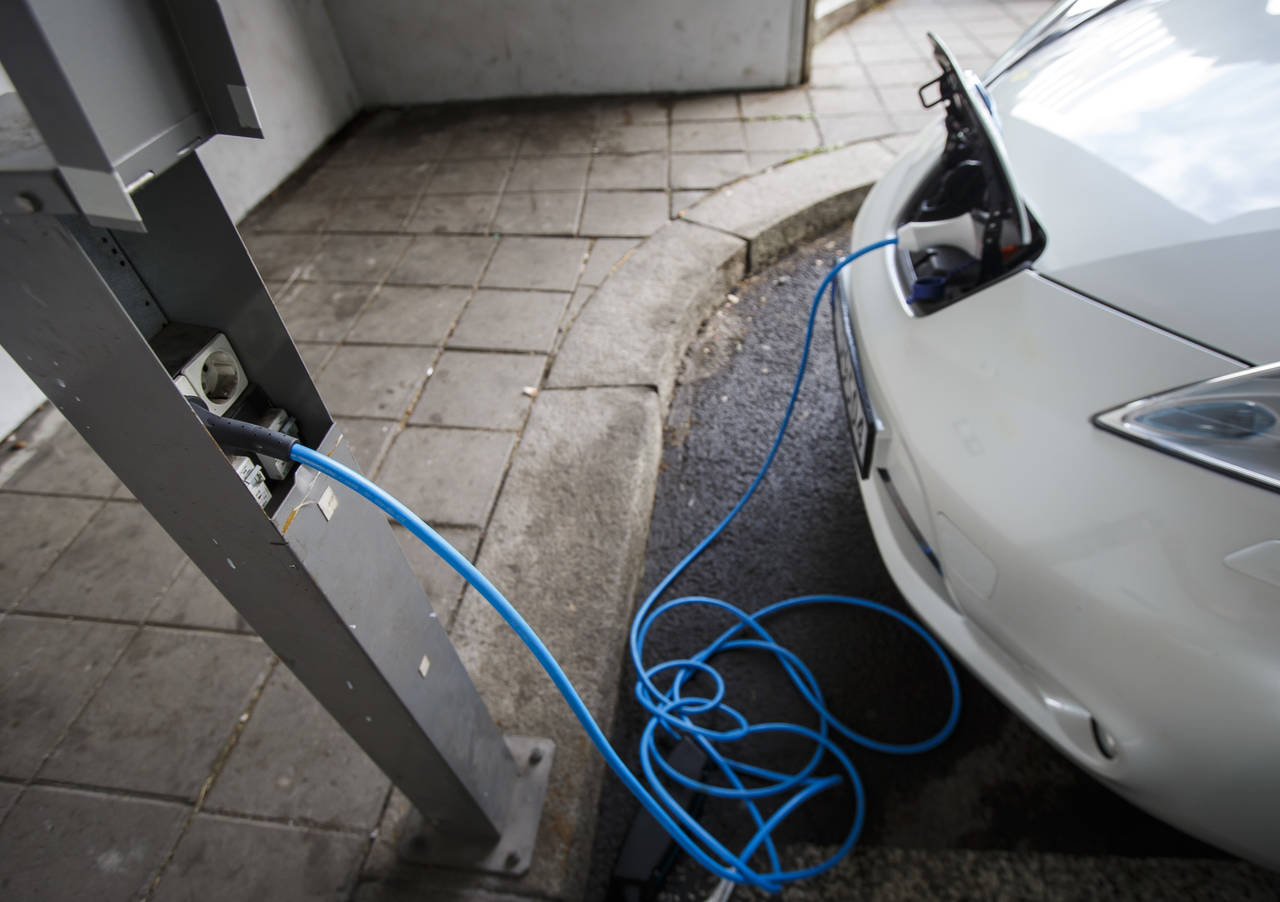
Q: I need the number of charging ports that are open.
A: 1